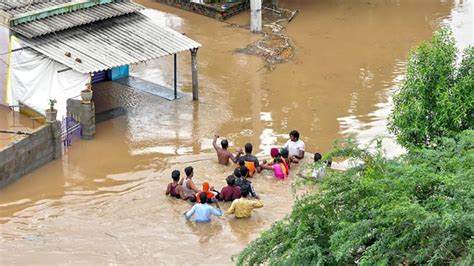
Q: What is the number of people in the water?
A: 15